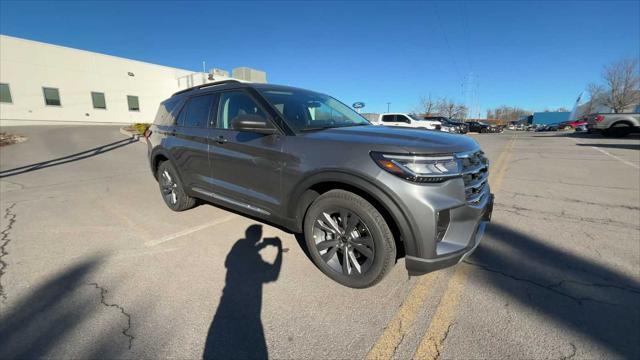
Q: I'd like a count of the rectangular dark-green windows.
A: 4